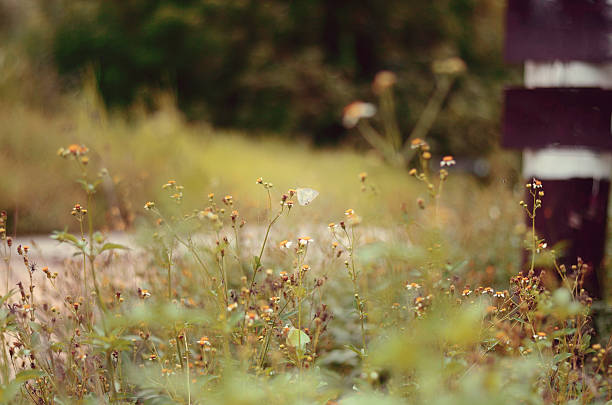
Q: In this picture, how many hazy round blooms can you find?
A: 3